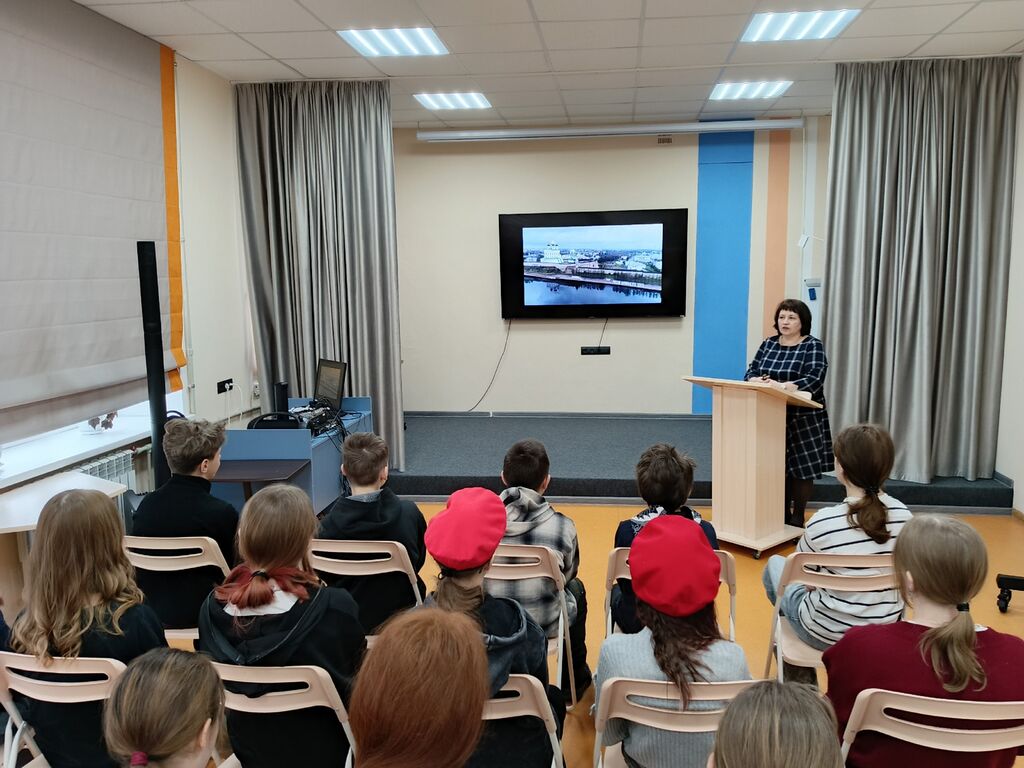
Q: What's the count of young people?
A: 13